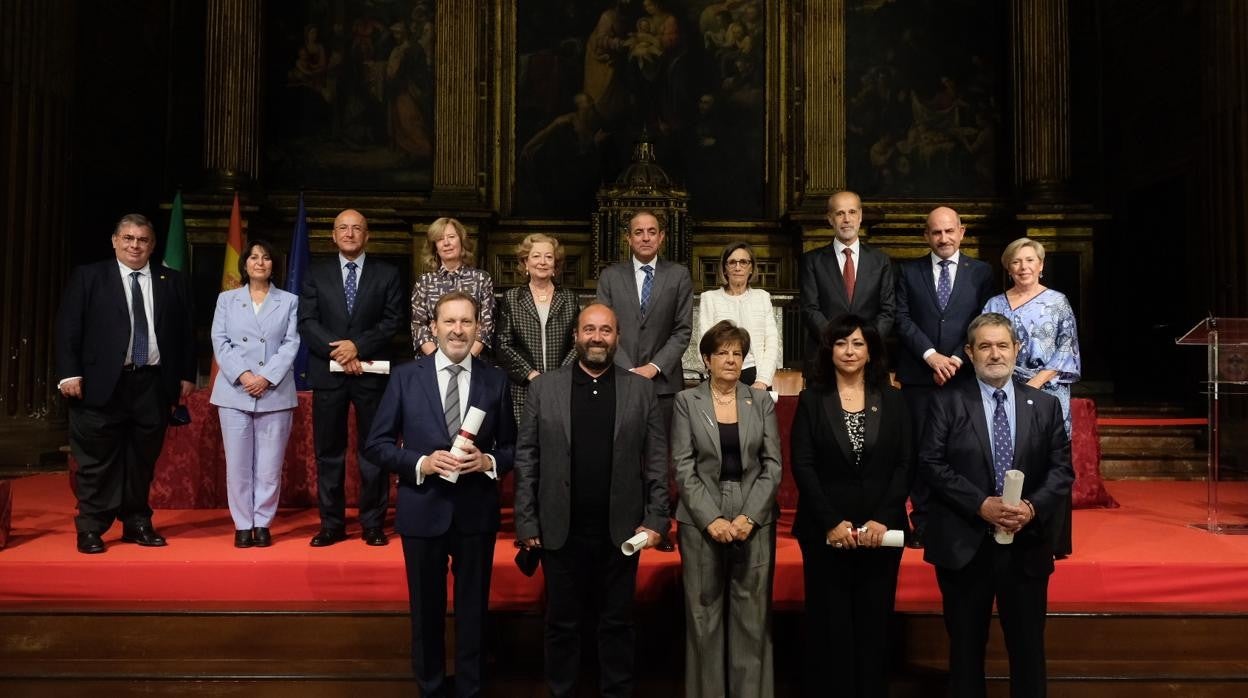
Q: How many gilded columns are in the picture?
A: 4